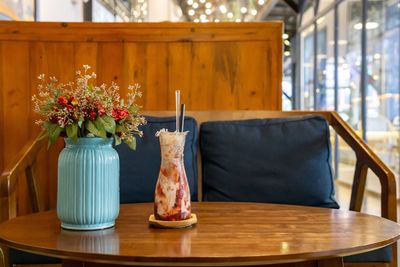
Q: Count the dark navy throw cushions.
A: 2